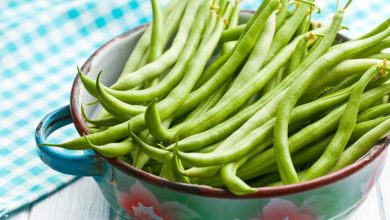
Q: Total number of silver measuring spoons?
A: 0